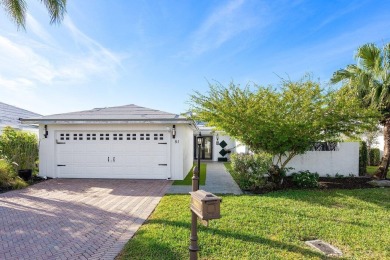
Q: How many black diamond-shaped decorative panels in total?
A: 2